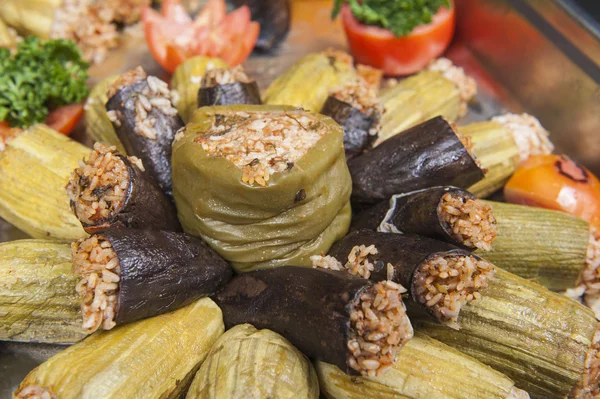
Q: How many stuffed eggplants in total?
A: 9